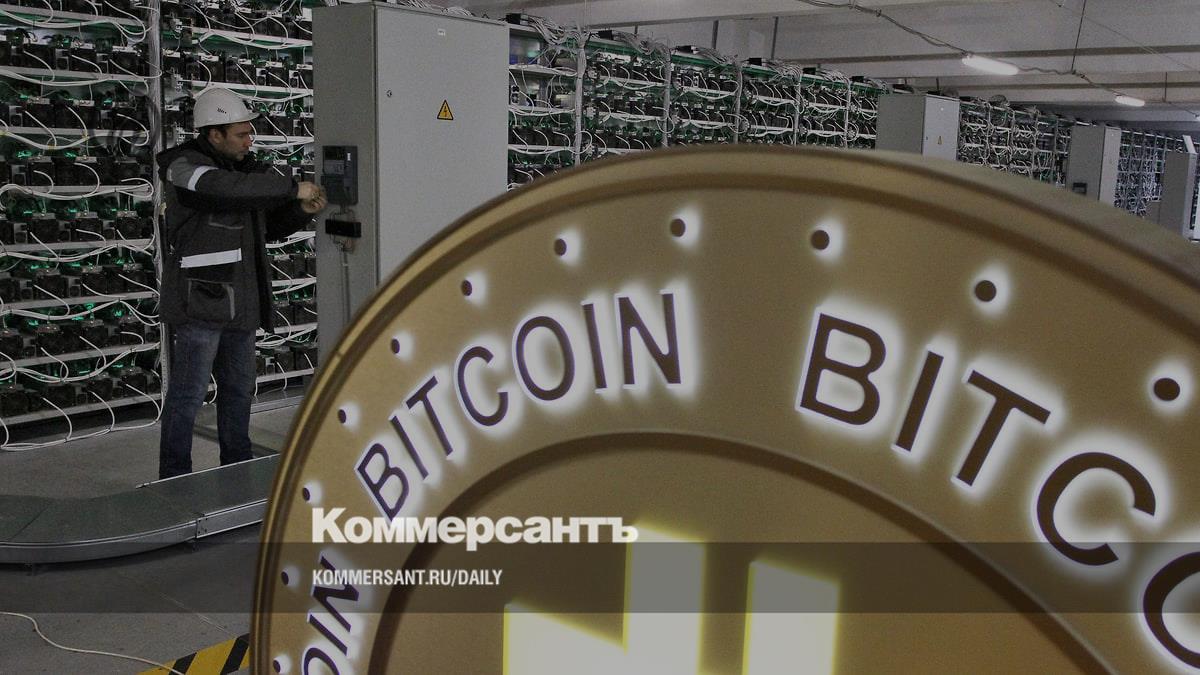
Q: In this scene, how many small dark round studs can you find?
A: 11